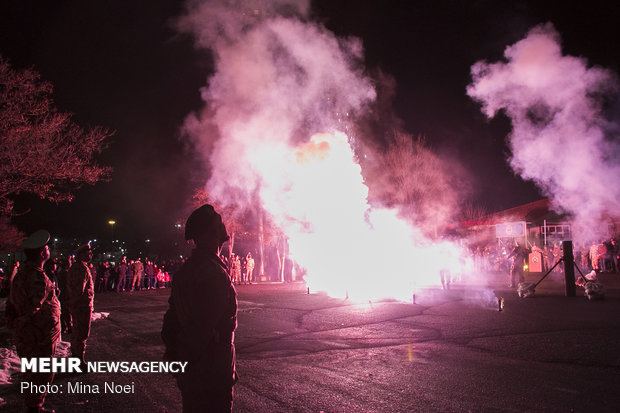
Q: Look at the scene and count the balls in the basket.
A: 0